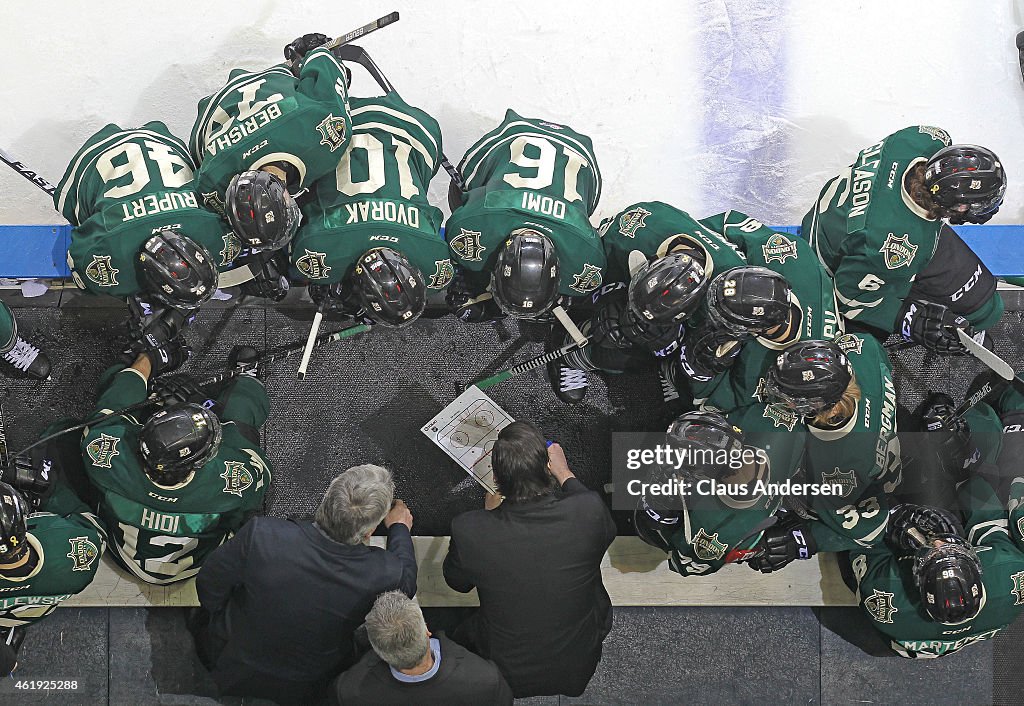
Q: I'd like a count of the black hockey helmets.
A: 12